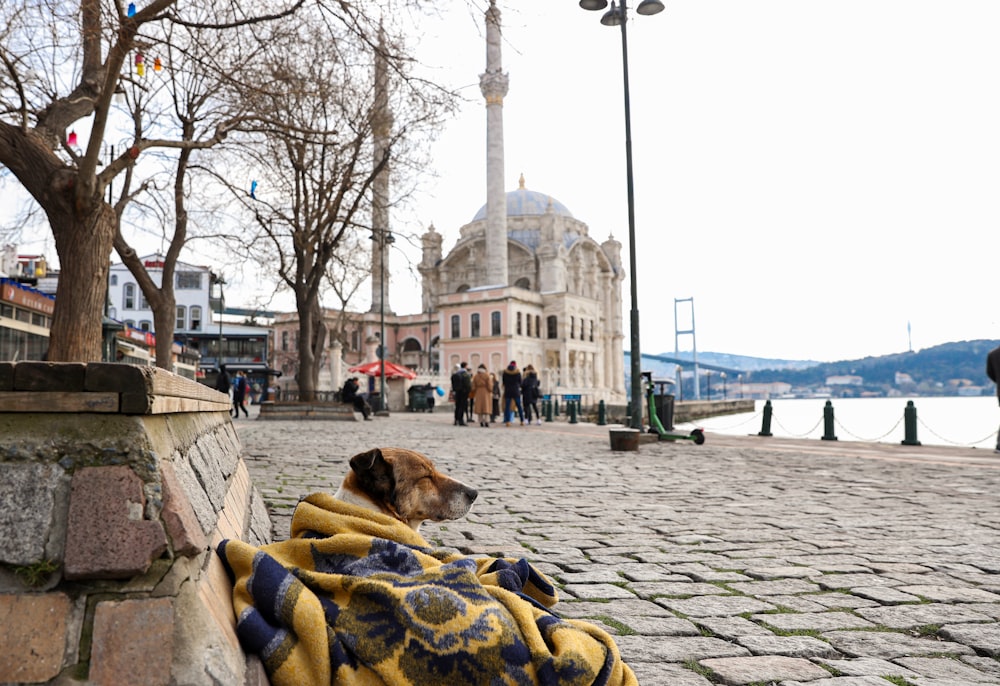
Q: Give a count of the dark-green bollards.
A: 11